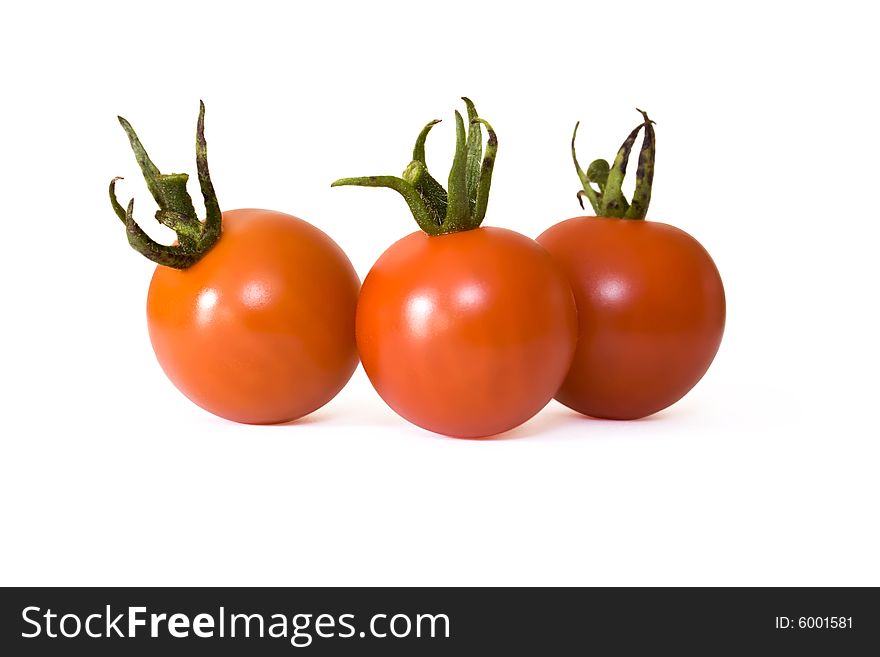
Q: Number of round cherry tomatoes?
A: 3